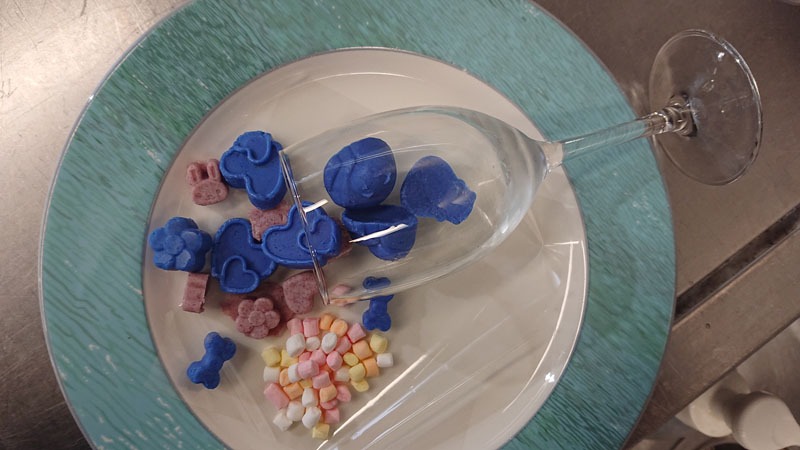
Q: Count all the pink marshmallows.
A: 13